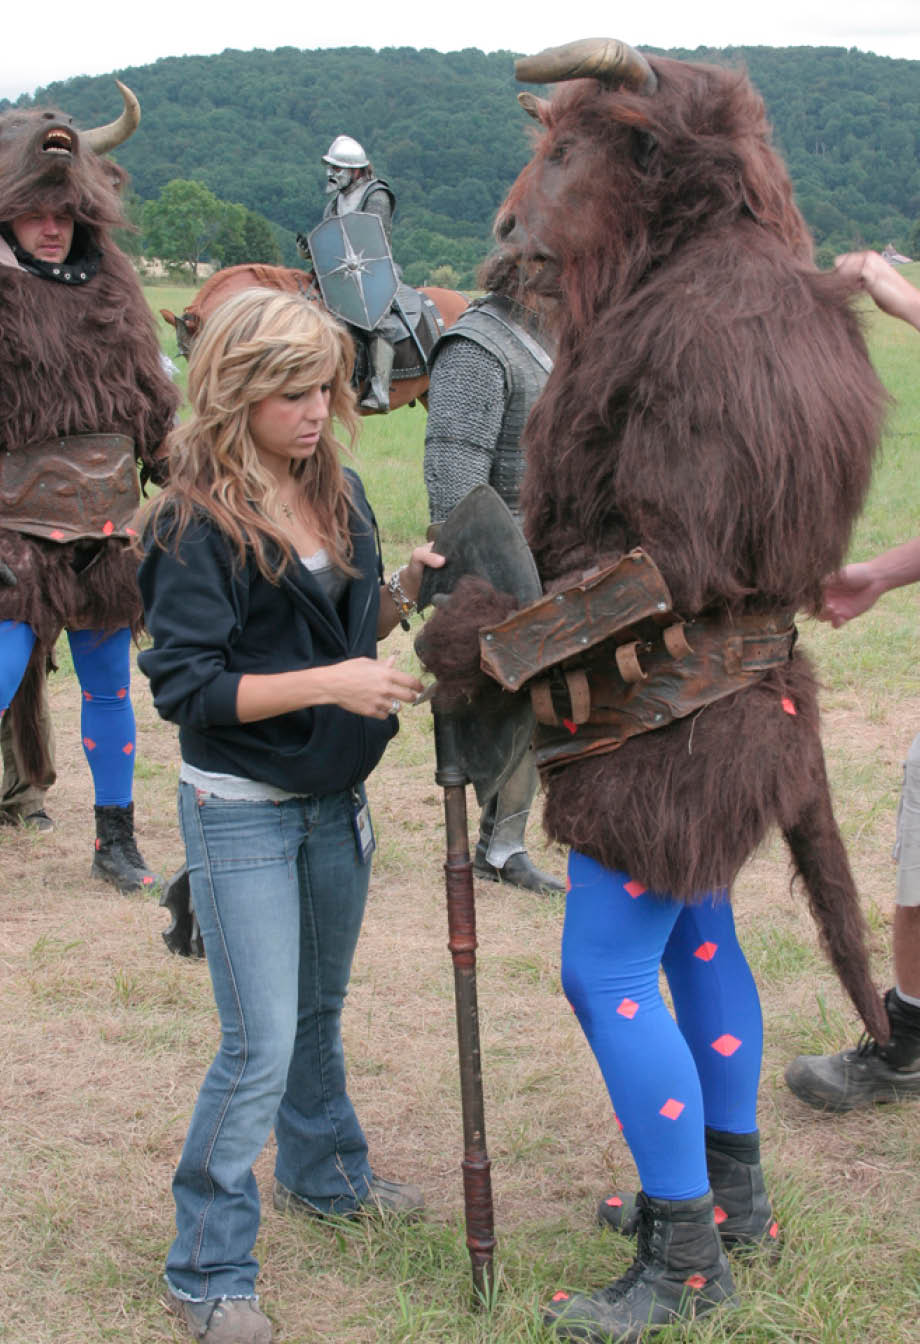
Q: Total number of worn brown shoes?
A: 2